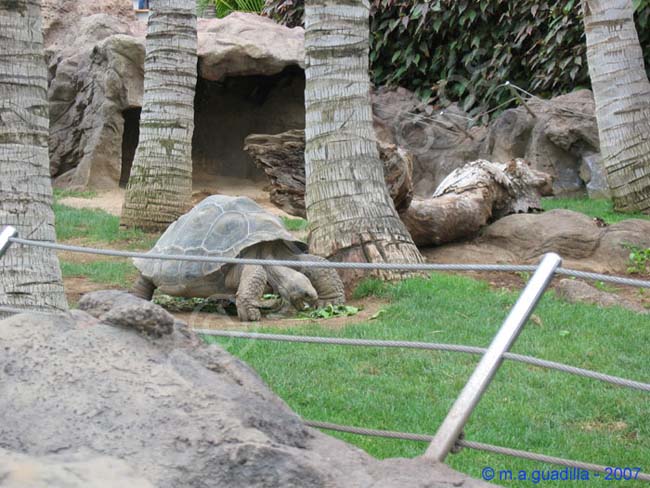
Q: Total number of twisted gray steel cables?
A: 3